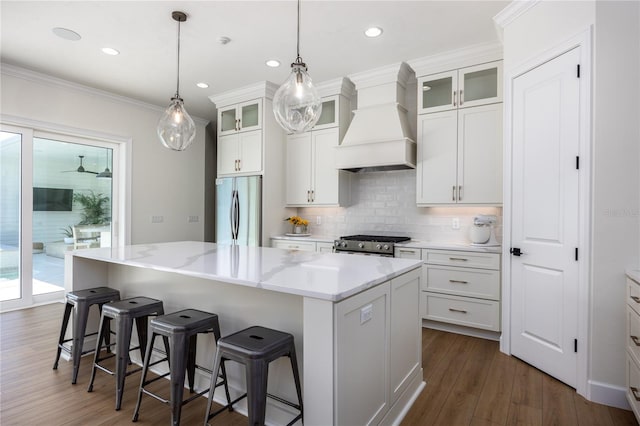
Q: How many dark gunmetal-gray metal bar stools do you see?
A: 4